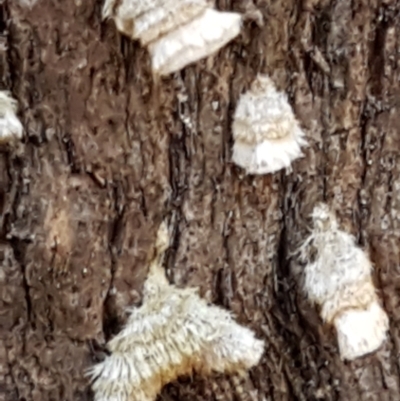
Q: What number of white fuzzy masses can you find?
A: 5